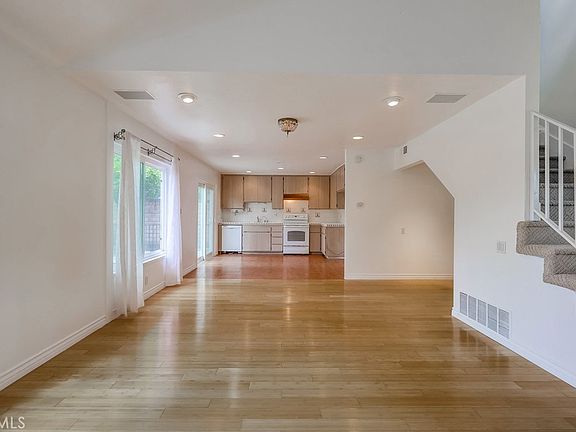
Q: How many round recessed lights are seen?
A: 9